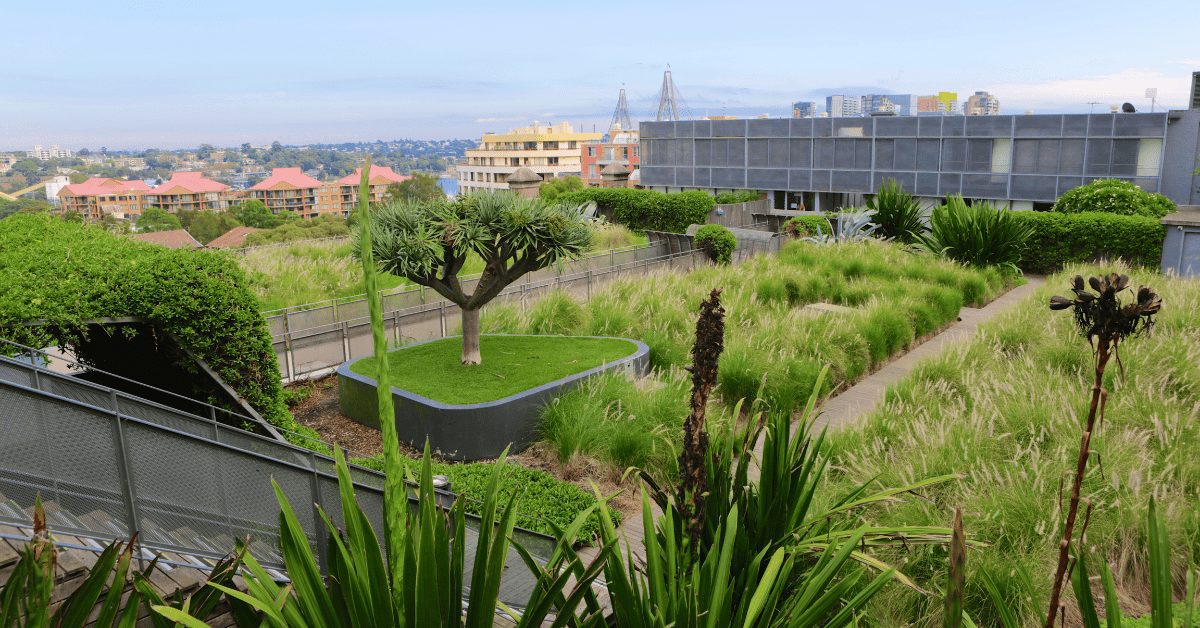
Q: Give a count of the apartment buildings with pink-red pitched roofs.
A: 4